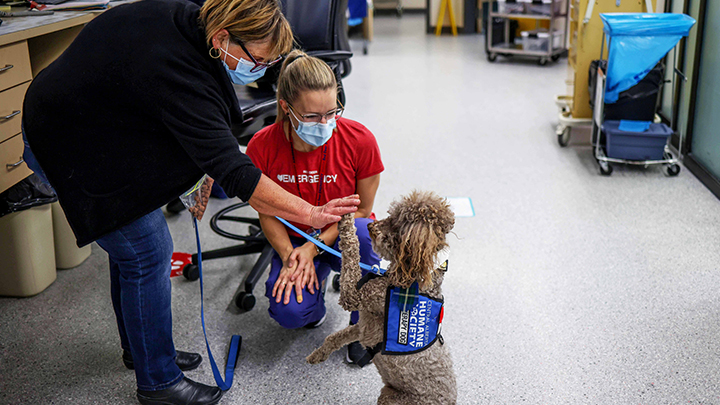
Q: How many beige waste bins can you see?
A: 2